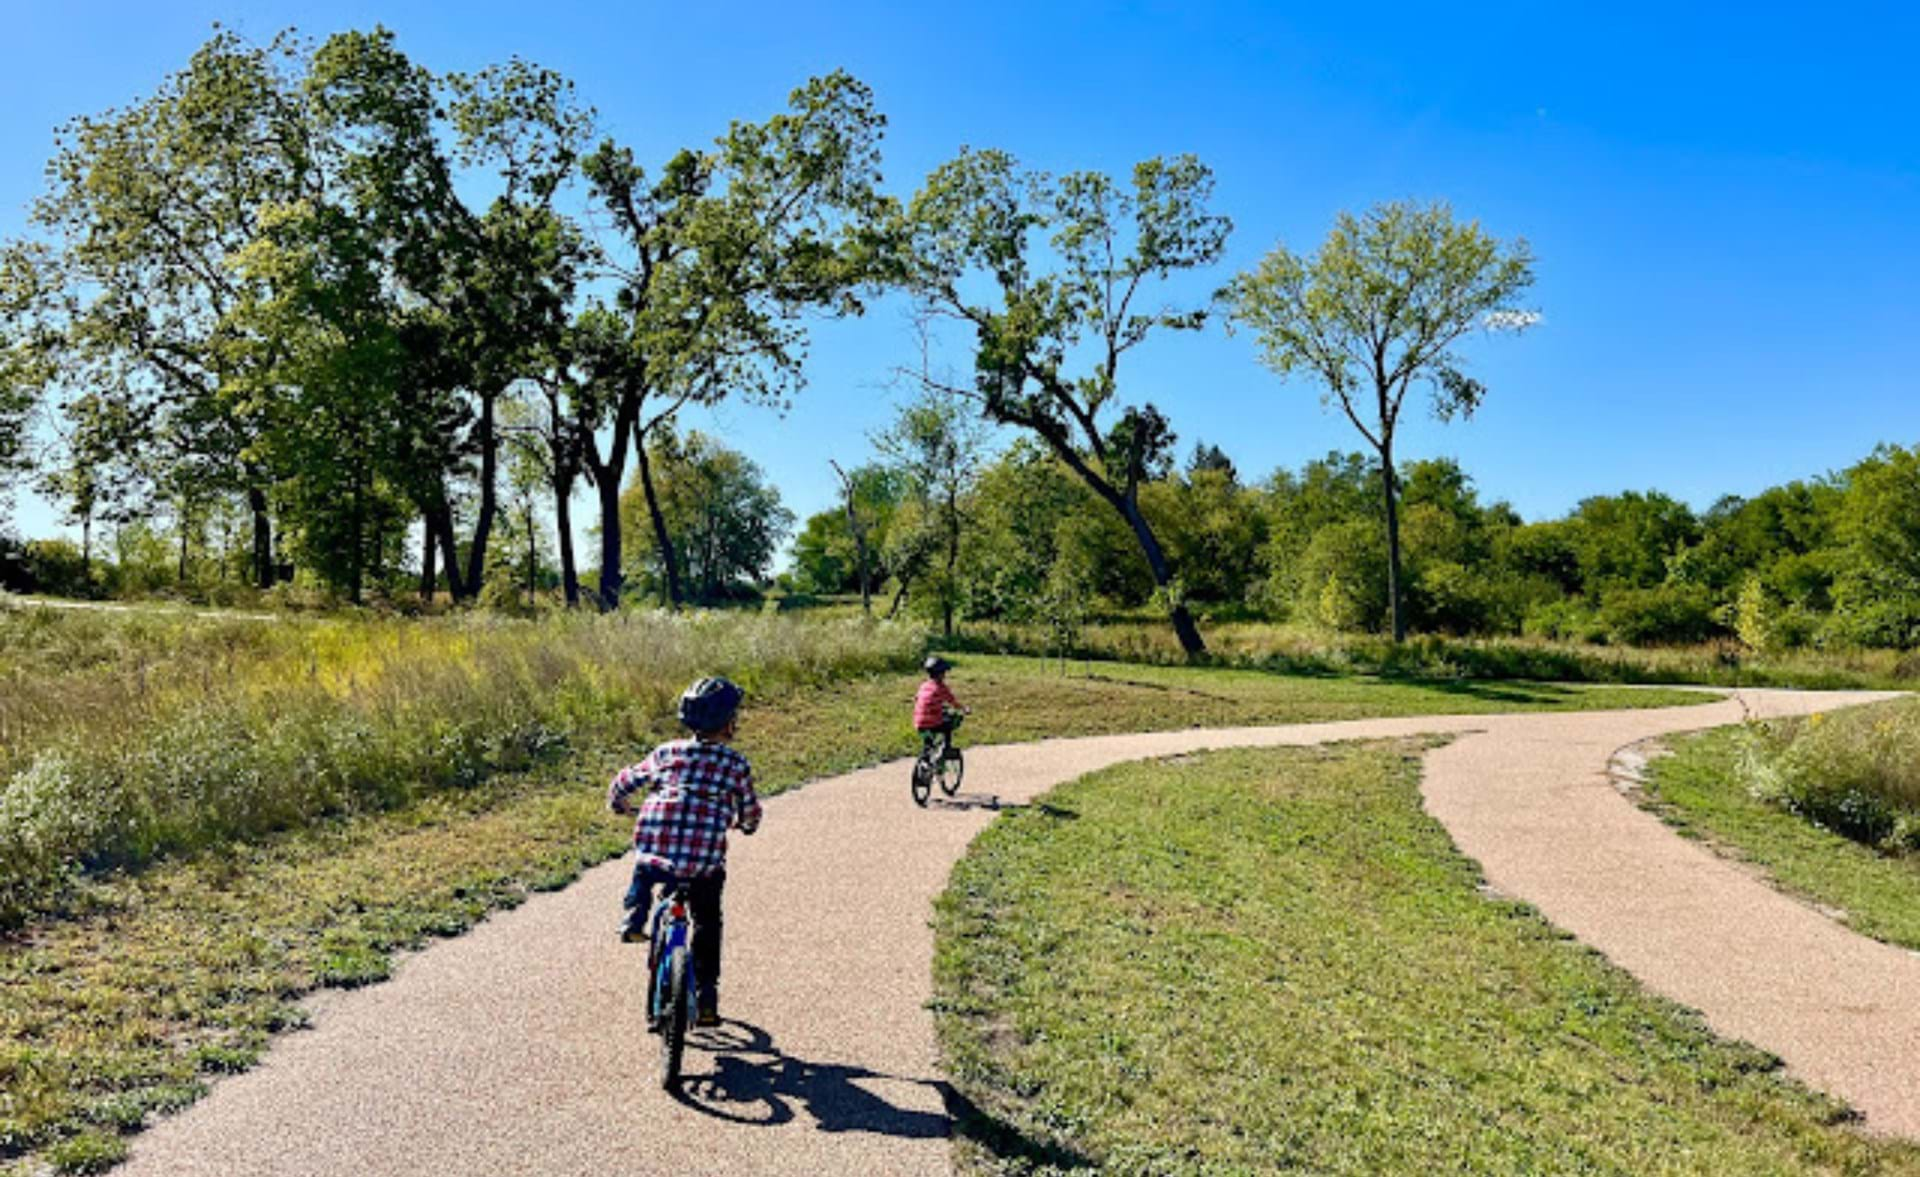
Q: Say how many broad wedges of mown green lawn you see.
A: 1